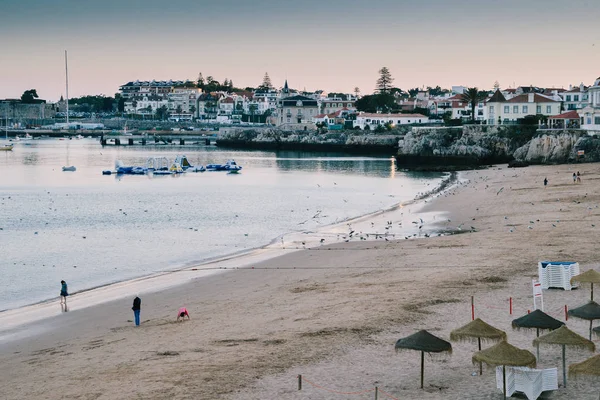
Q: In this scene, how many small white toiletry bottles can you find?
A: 0